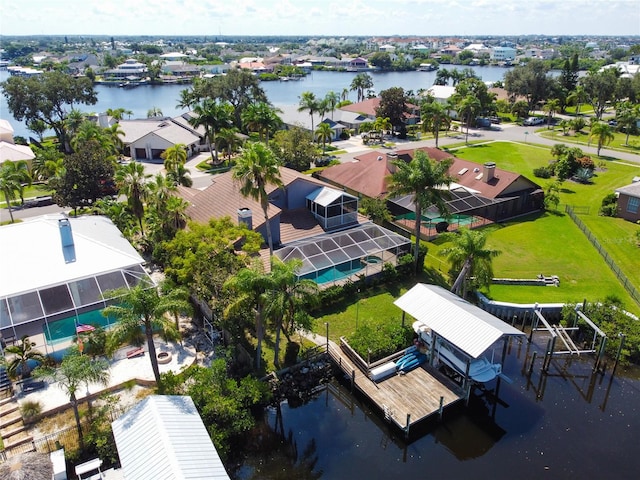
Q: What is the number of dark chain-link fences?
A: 1